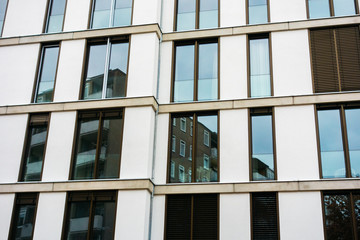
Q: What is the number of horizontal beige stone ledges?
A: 3